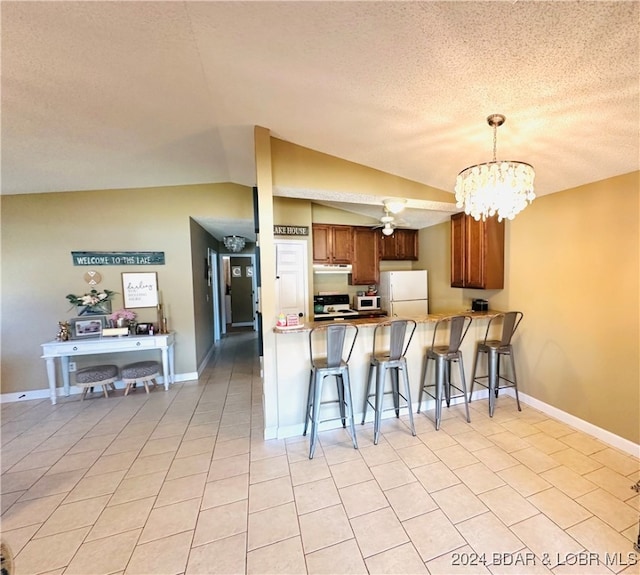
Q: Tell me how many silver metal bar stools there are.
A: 4